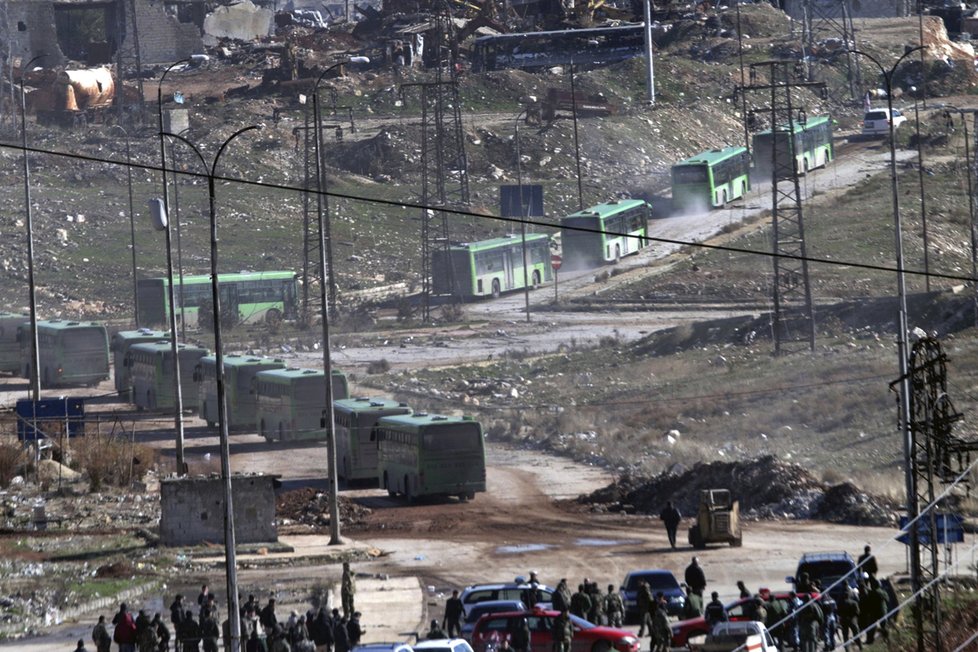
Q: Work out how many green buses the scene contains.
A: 13